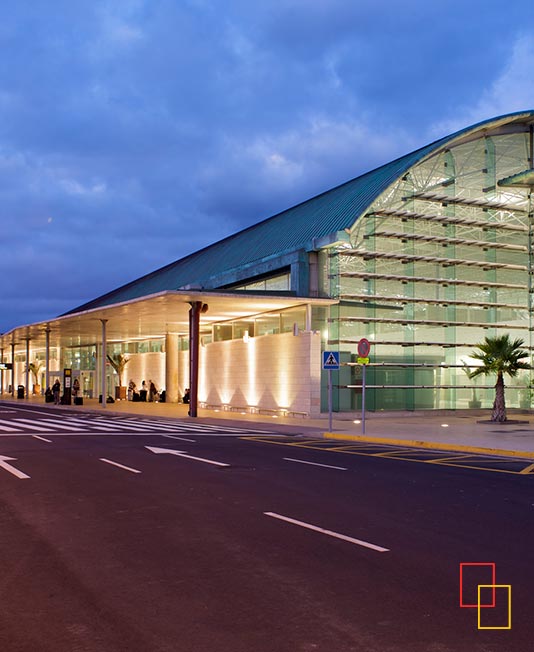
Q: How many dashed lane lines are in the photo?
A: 5